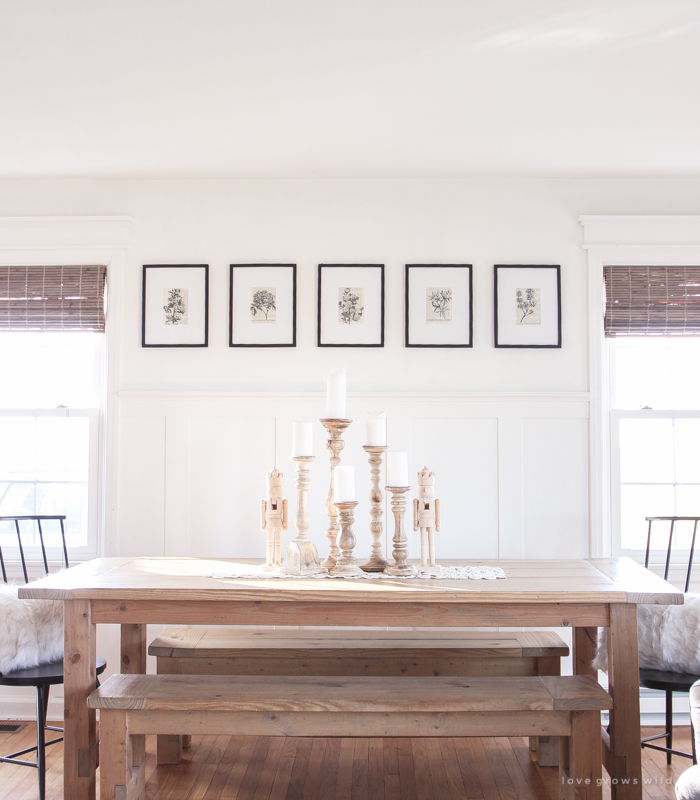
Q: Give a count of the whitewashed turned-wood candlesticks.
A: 5